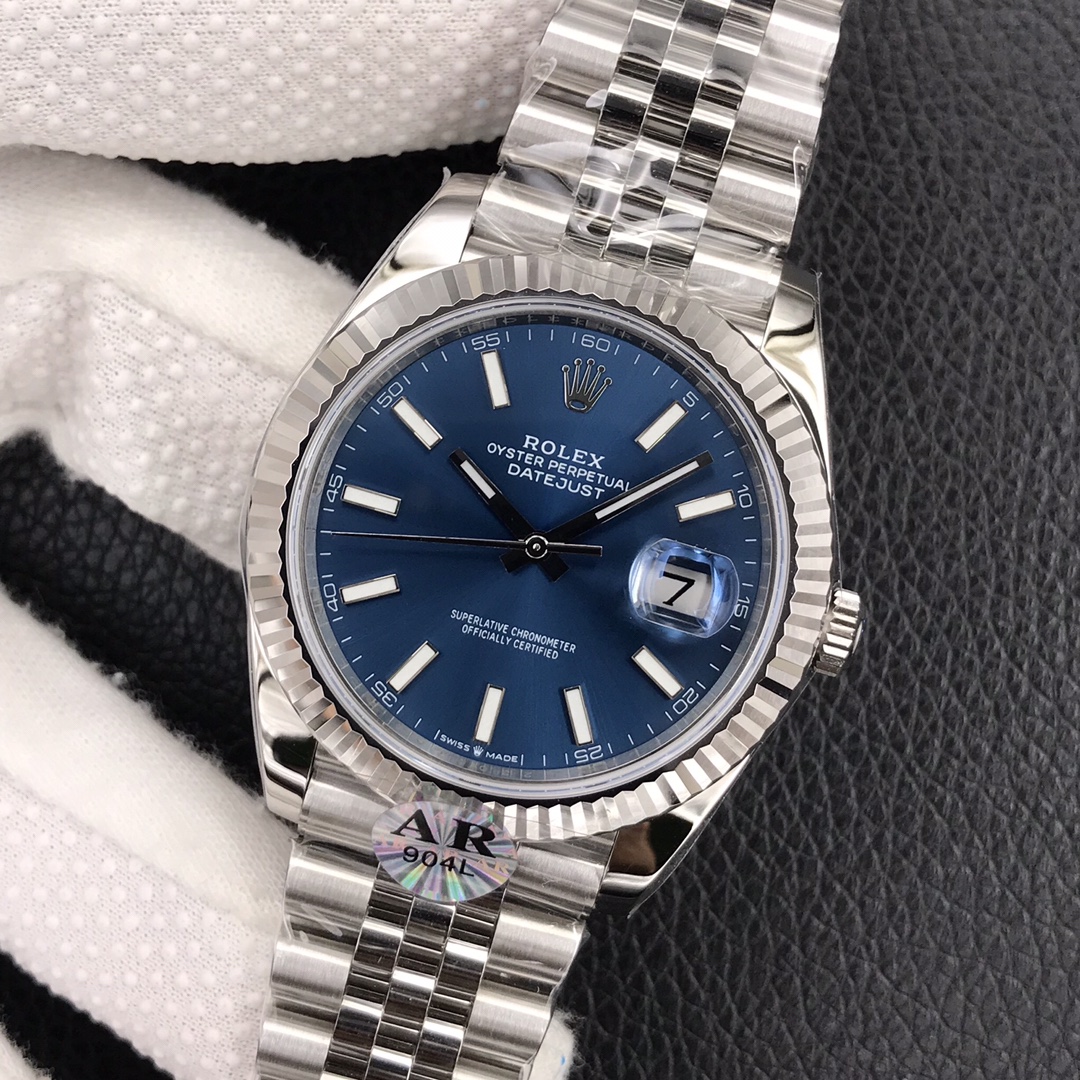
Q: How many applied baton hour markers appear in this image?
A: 10